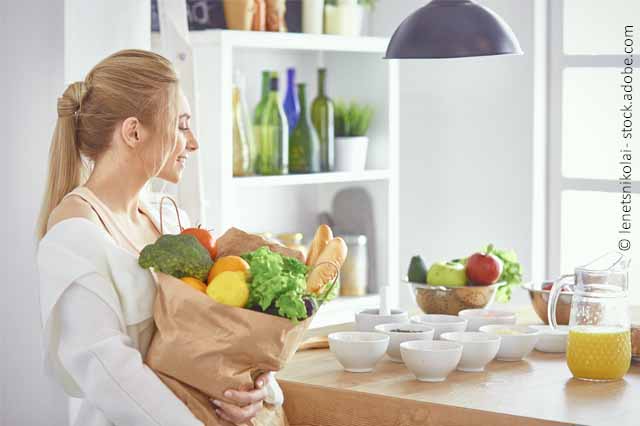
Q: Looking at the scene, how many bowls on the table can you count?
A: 11